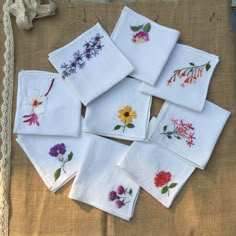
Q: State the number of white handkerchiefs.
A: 9